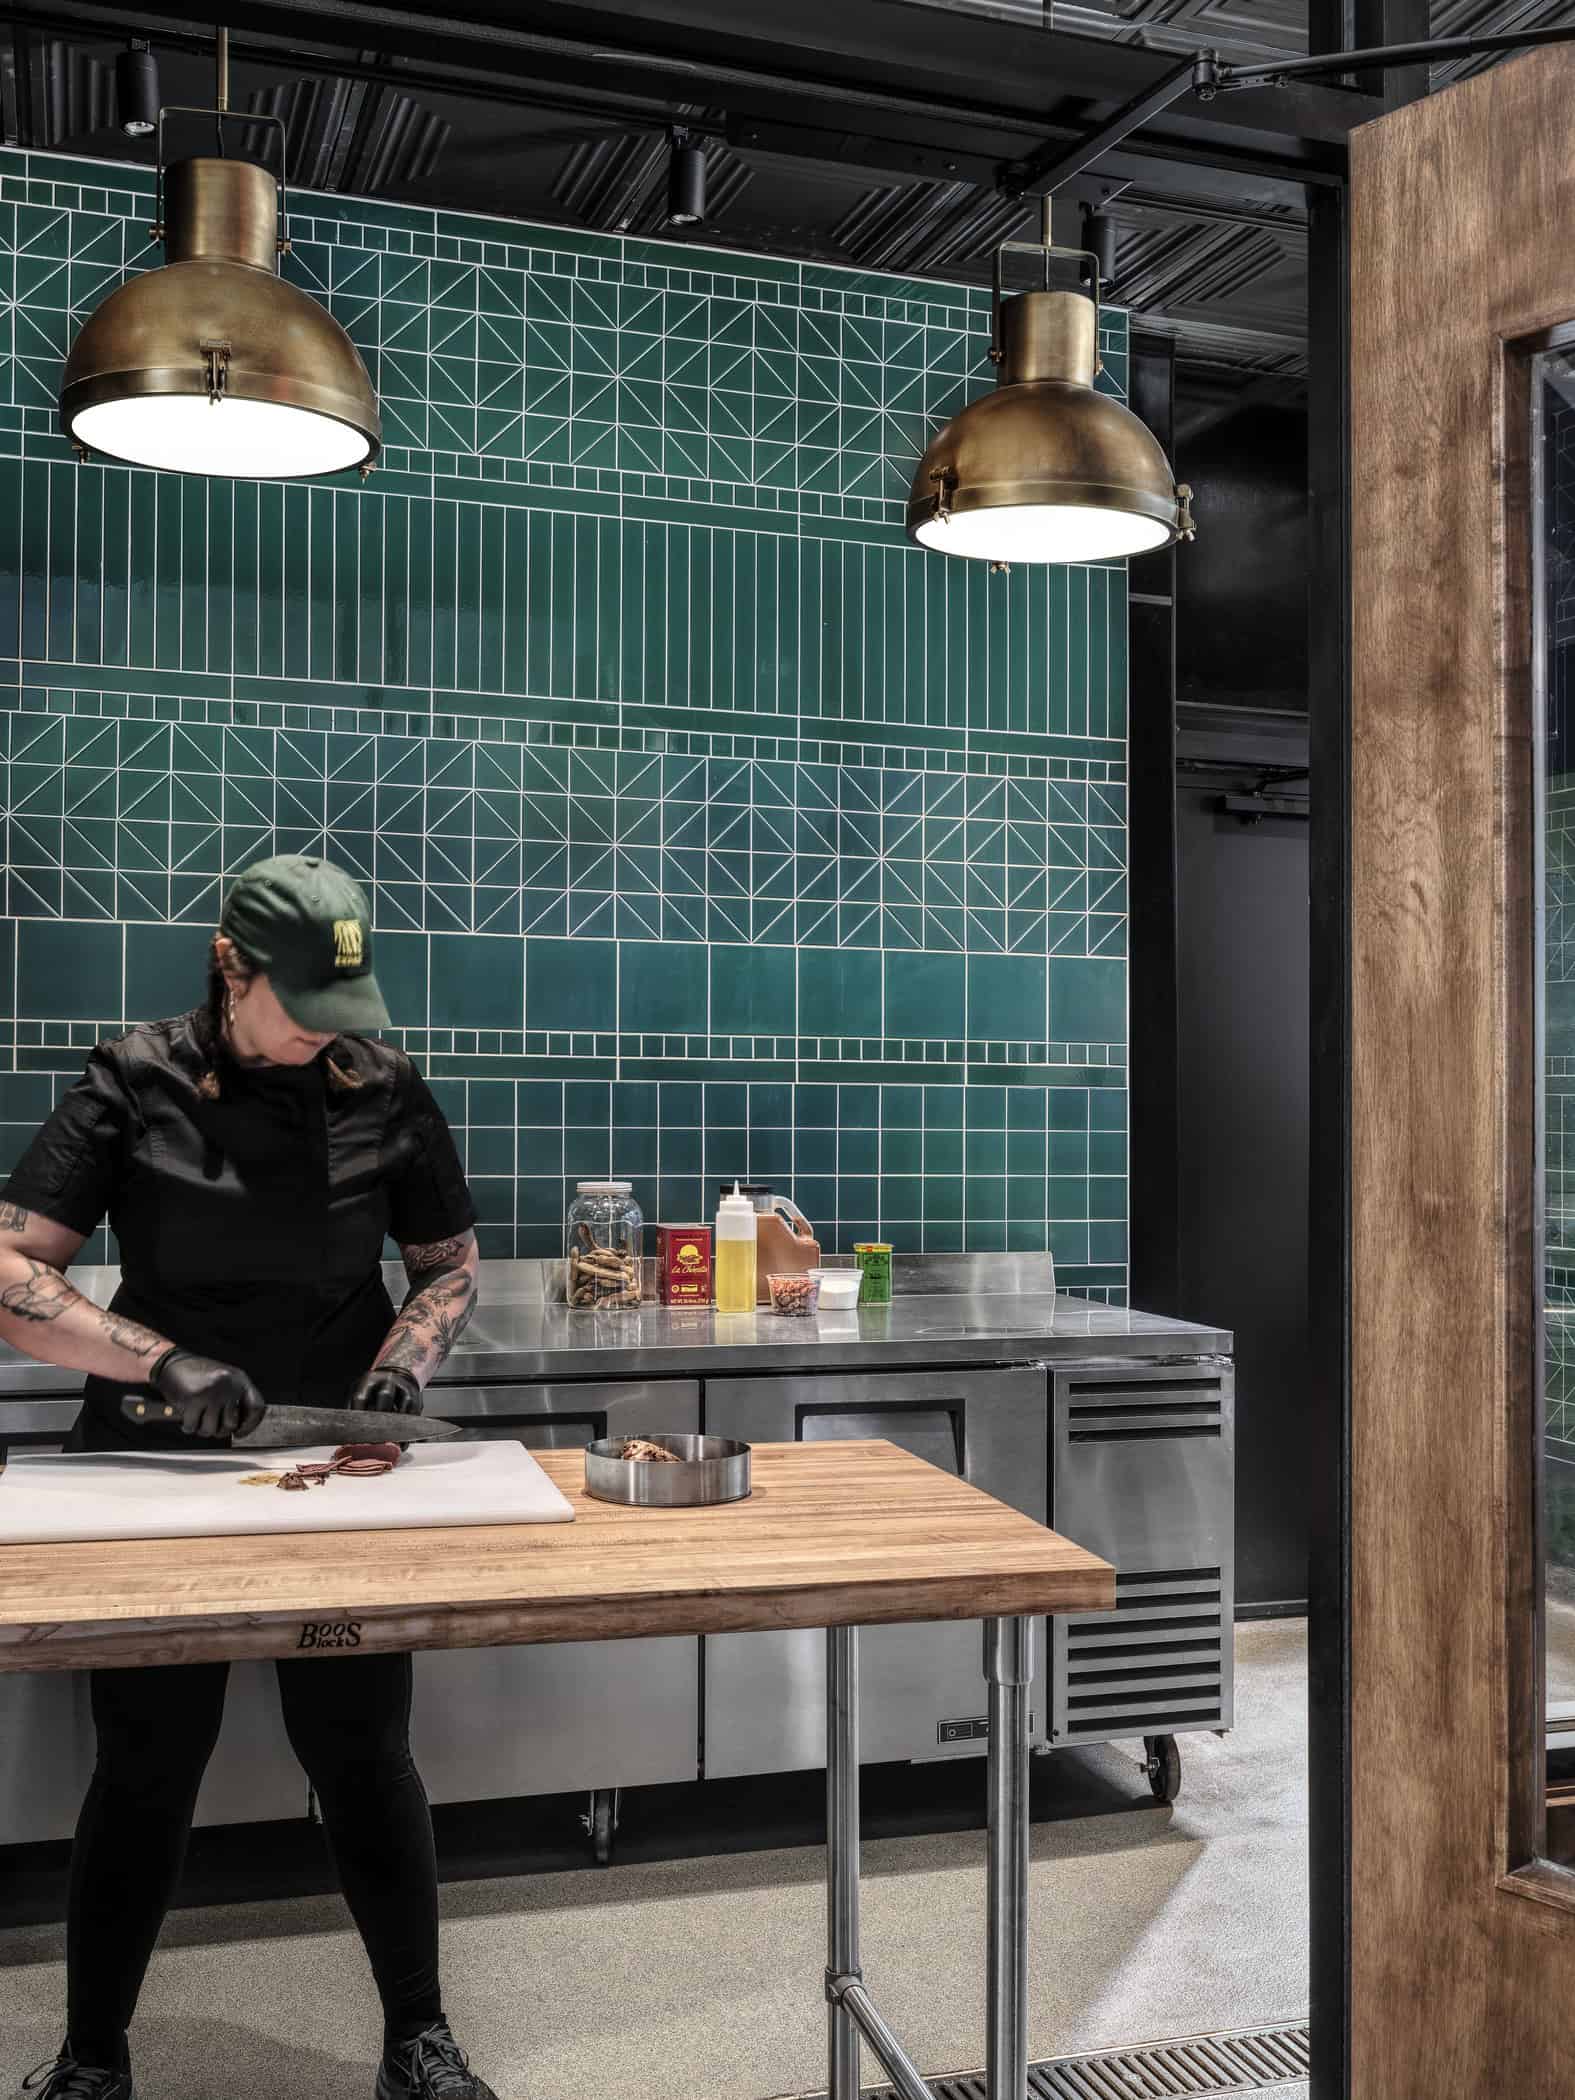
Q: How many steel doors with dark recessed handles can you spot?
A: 3